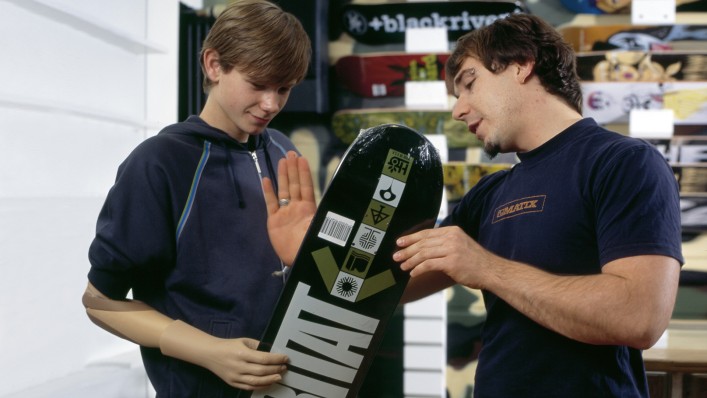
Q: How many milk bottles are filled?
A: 0